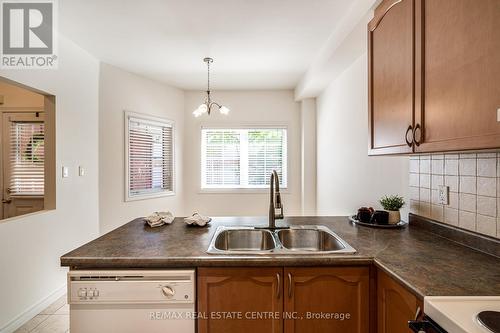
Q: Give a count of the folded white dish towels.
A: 2